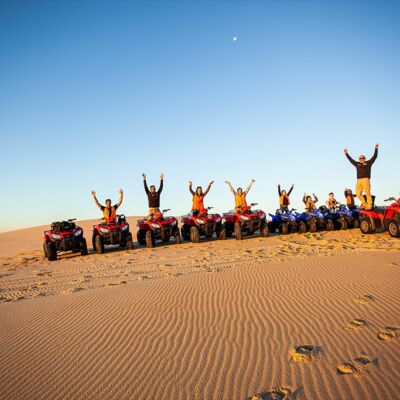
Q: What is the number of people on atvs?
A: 9